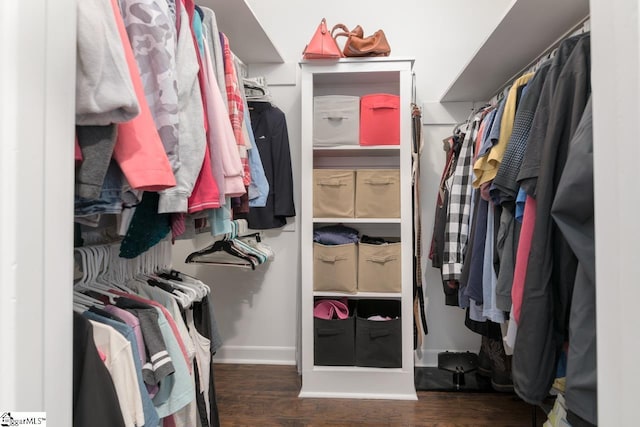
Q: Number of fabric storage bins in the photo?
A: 8